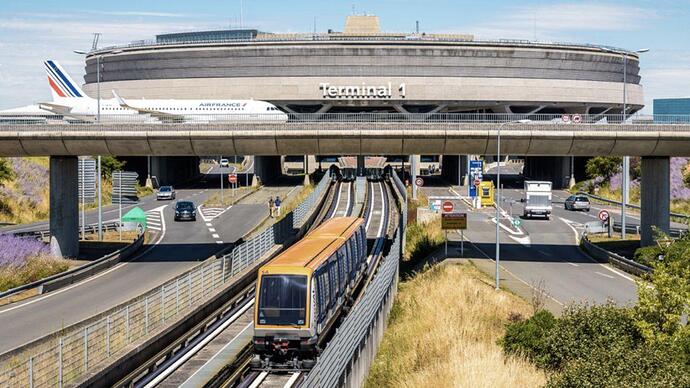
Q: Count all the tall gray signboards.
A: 2